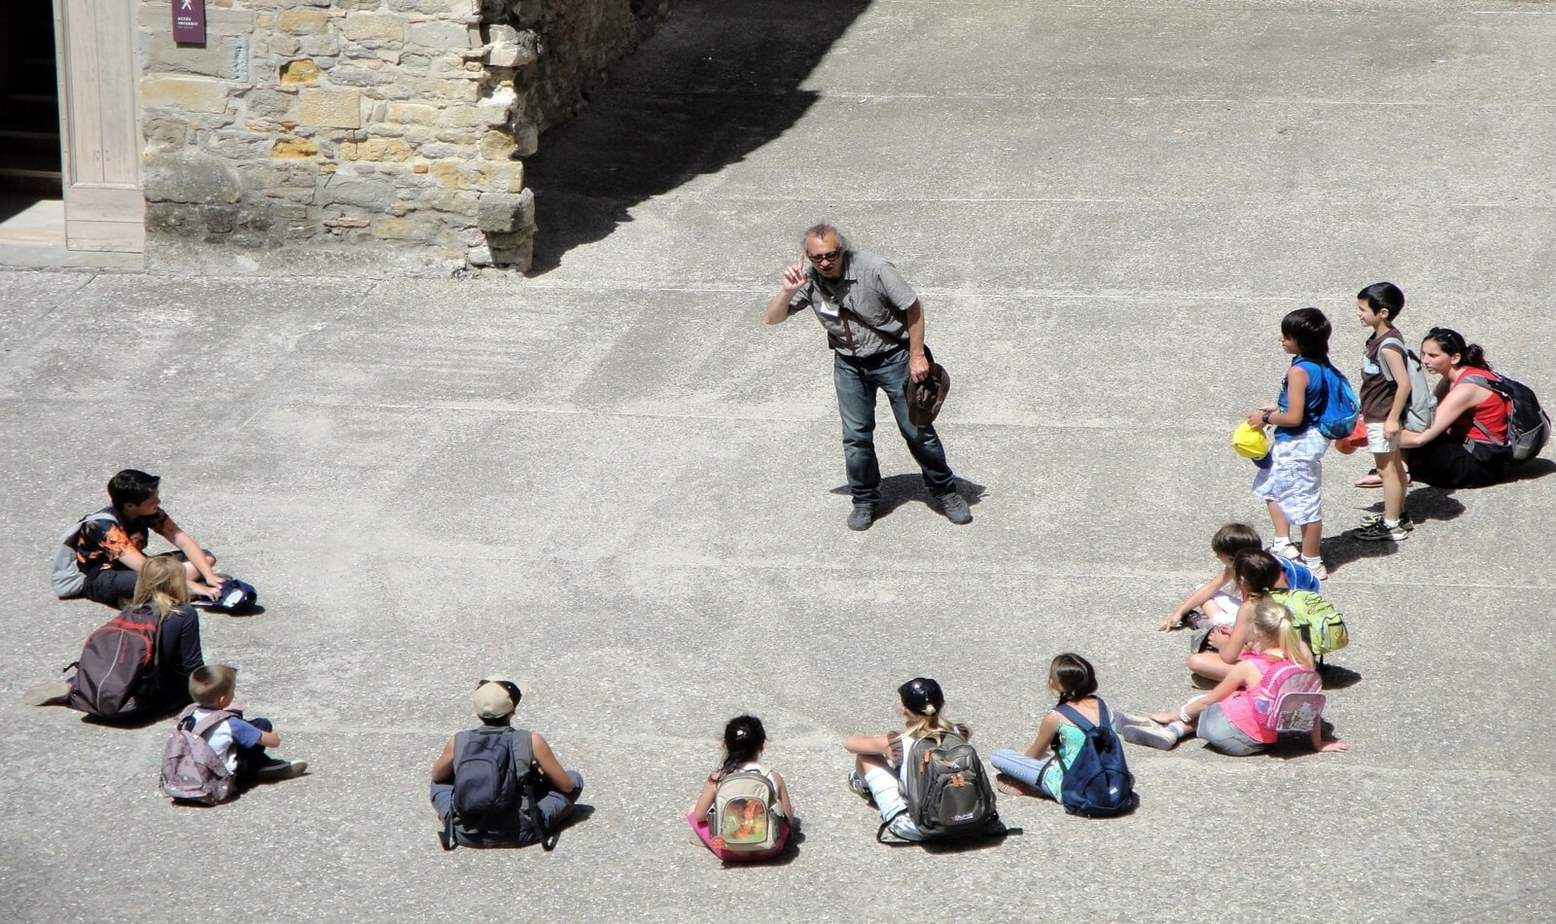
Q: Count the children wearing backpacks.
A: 12